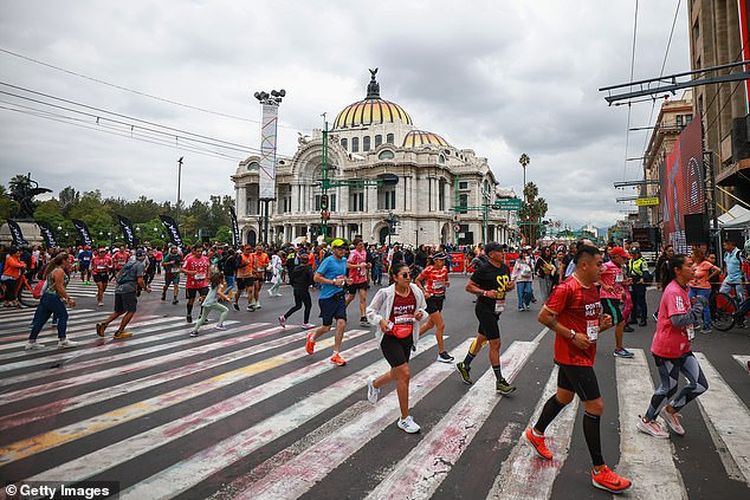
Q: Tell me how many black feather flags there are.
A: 6